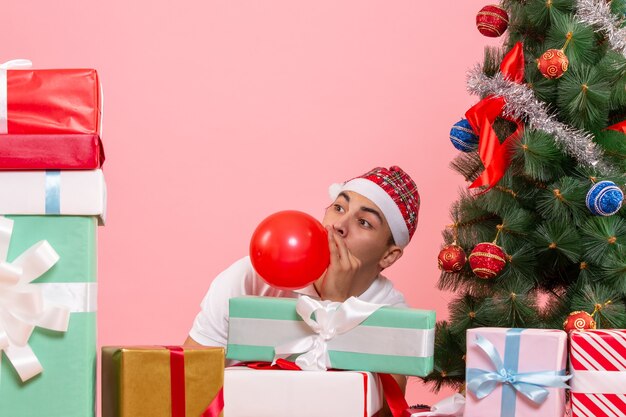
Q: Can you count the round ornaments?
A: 7